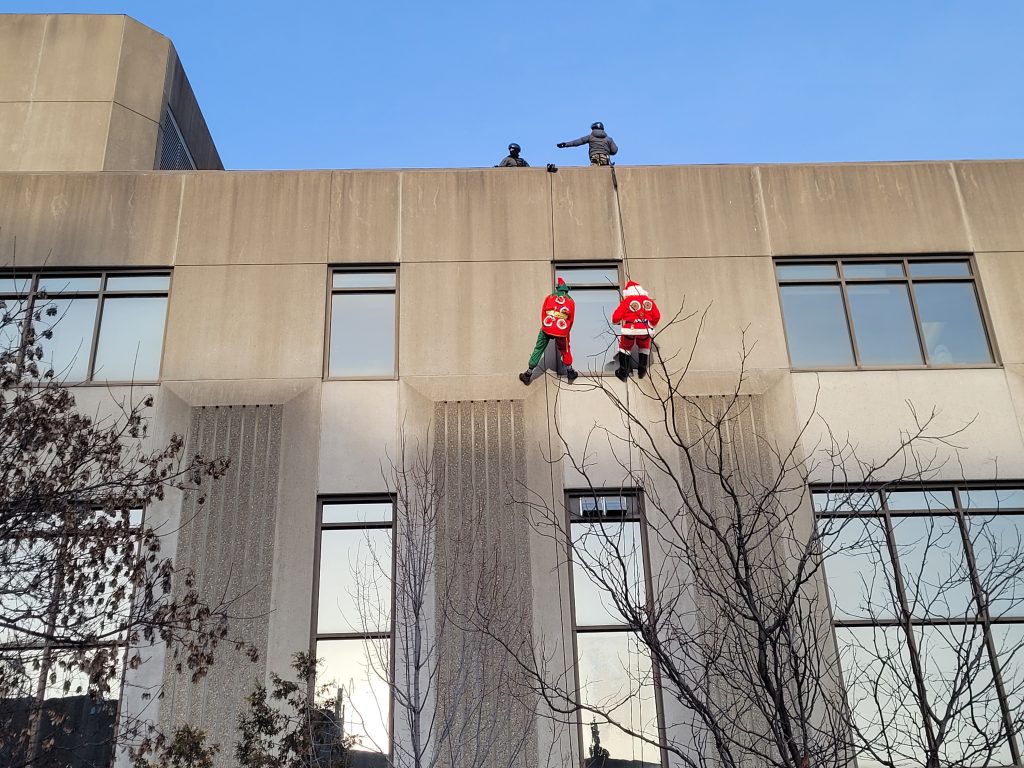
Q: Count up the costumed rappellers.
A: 2